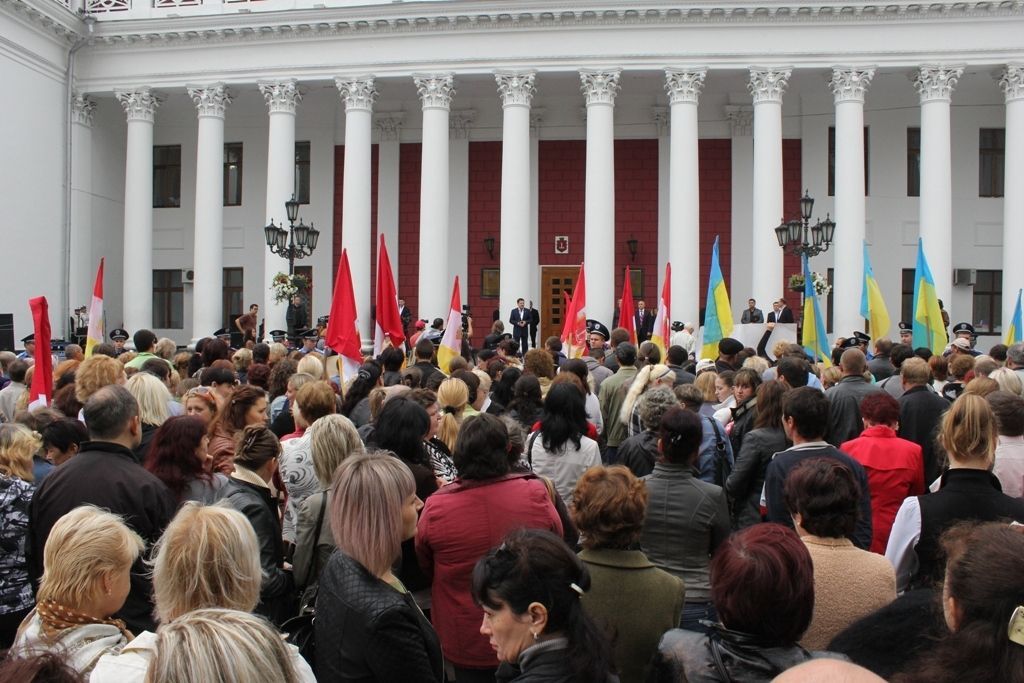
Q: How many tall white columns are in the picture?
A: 12